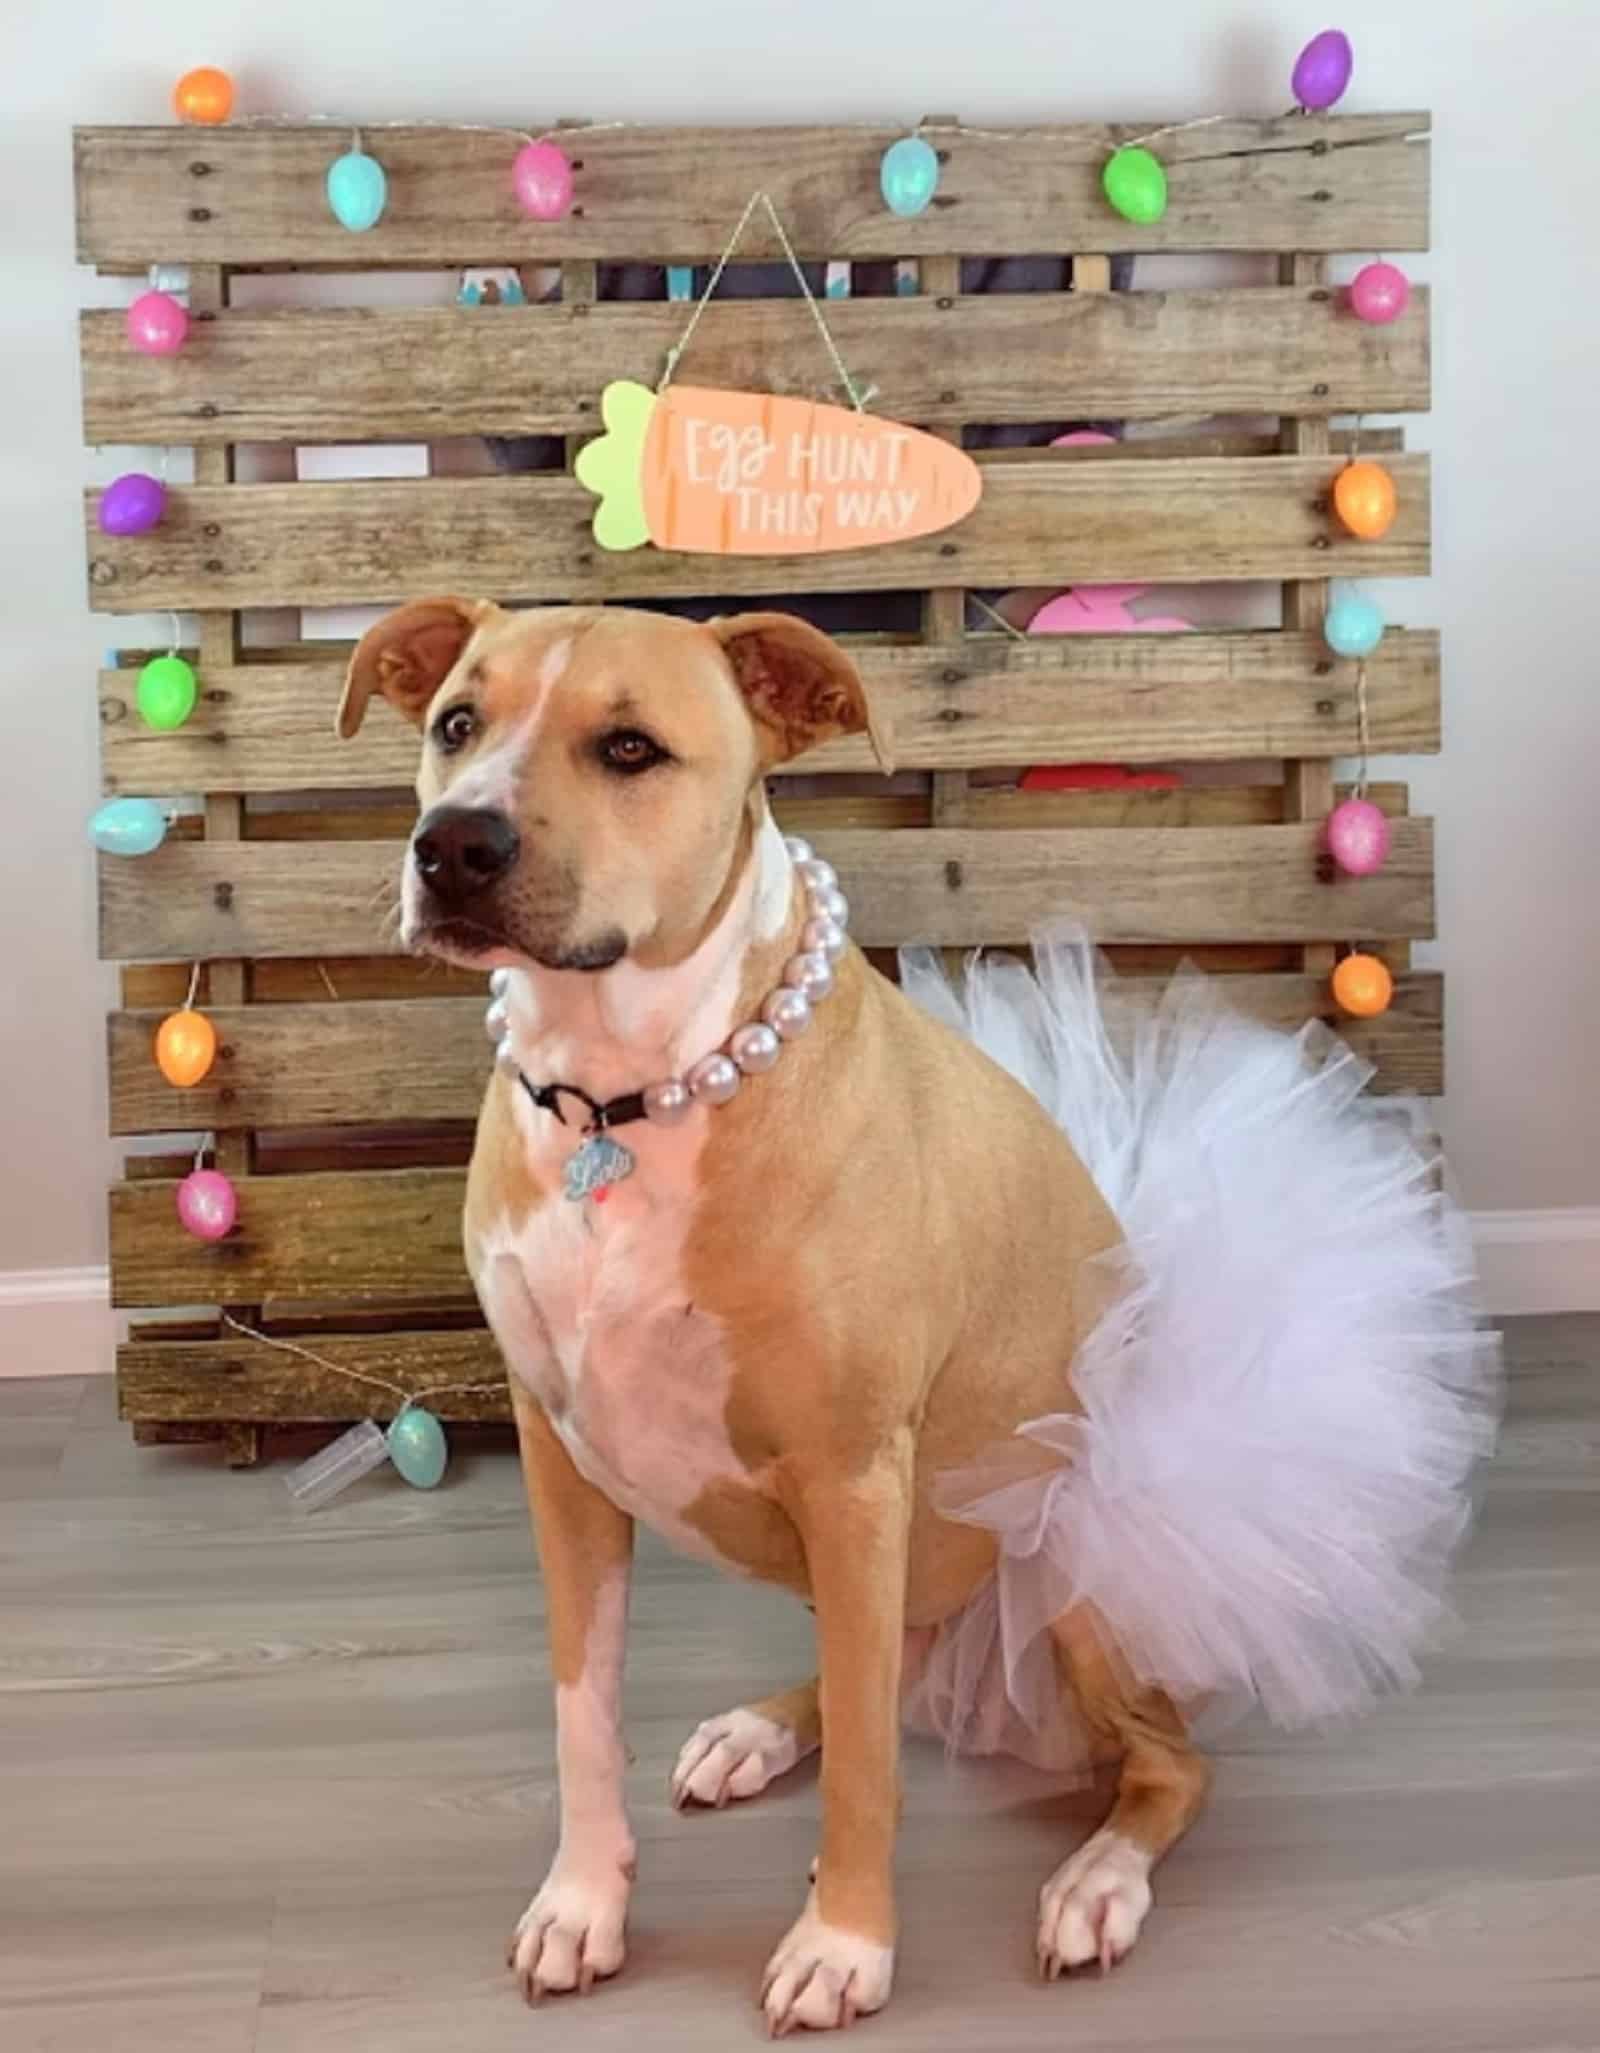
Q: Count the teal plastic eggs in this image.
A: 5